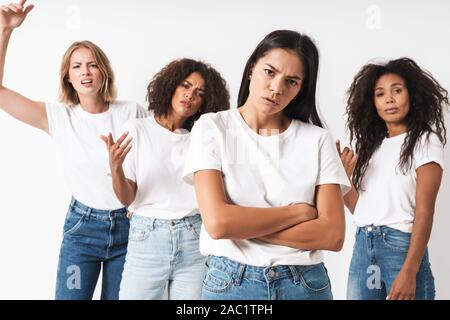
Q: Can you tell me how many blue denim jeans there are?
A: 4